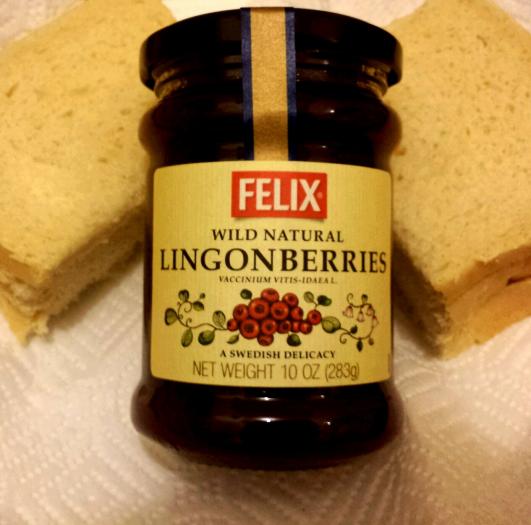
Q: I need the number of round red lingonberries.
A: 14